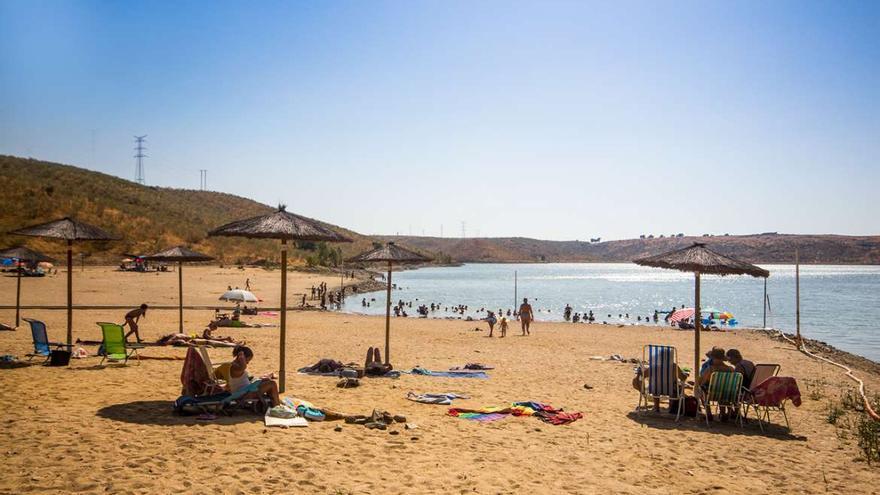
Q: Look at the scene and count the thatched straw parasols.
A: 6